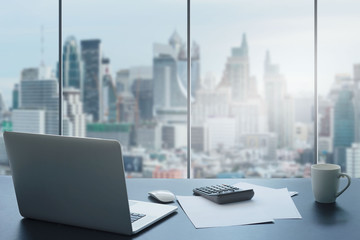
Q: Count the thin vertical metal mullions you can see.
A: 3